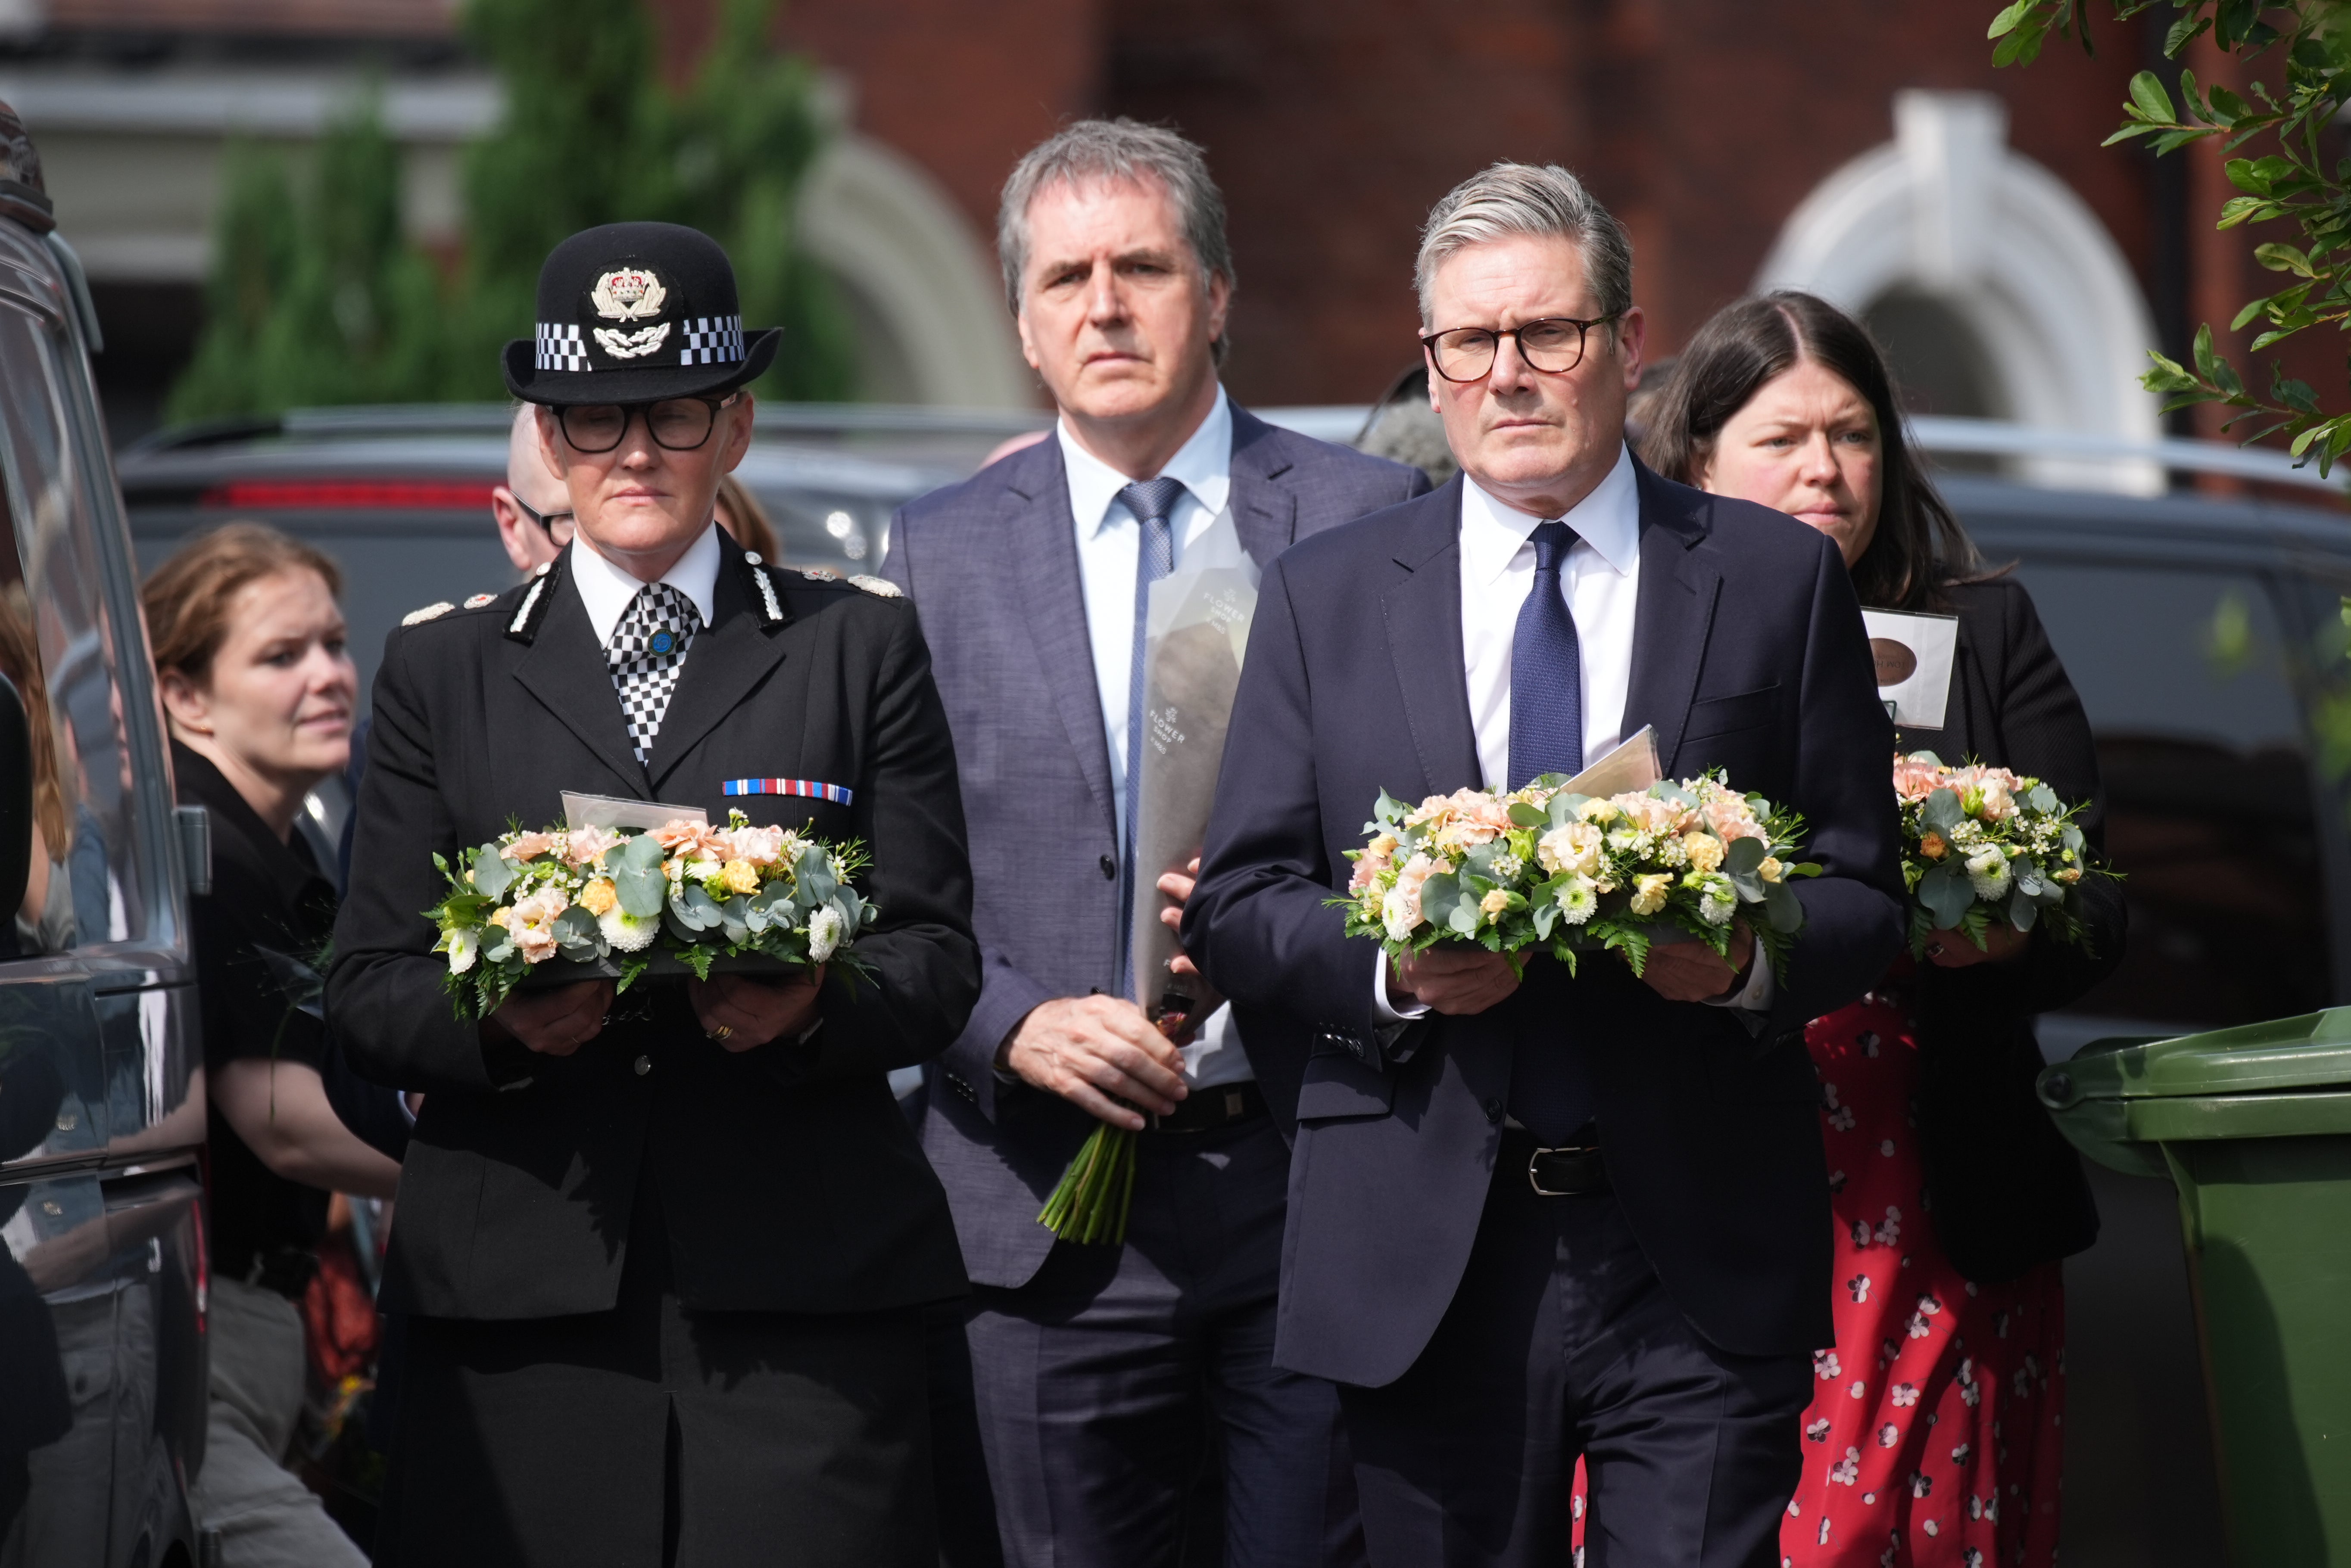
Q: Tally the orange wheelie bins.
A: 0